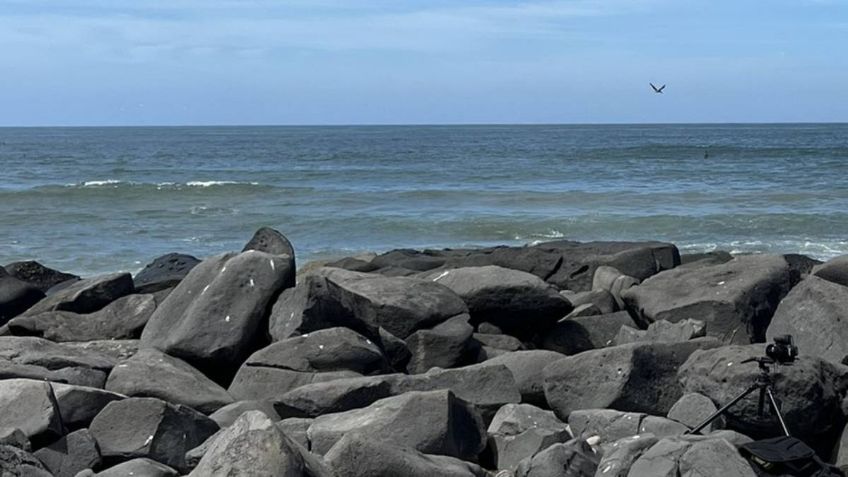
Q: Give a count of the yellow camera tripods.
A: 0